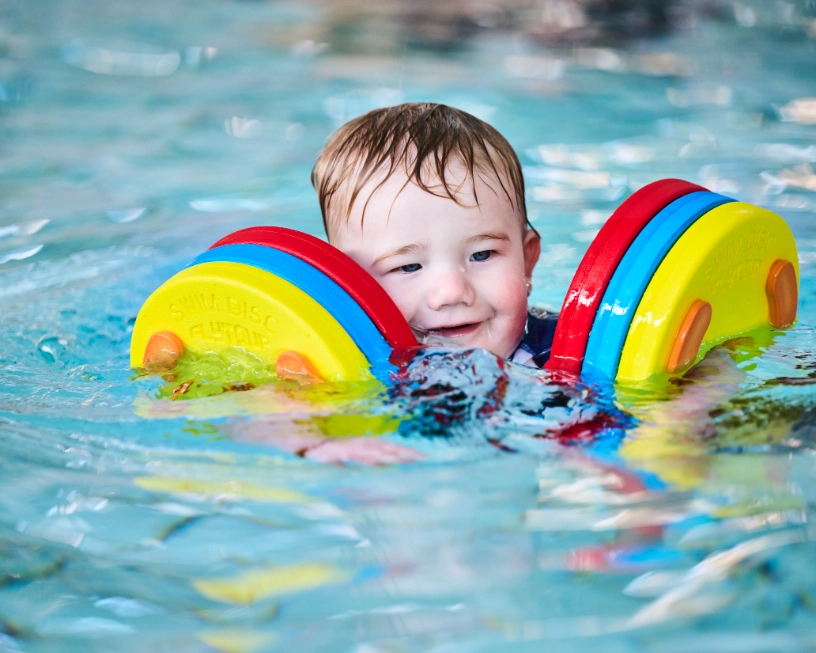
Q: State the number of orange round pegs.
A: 4